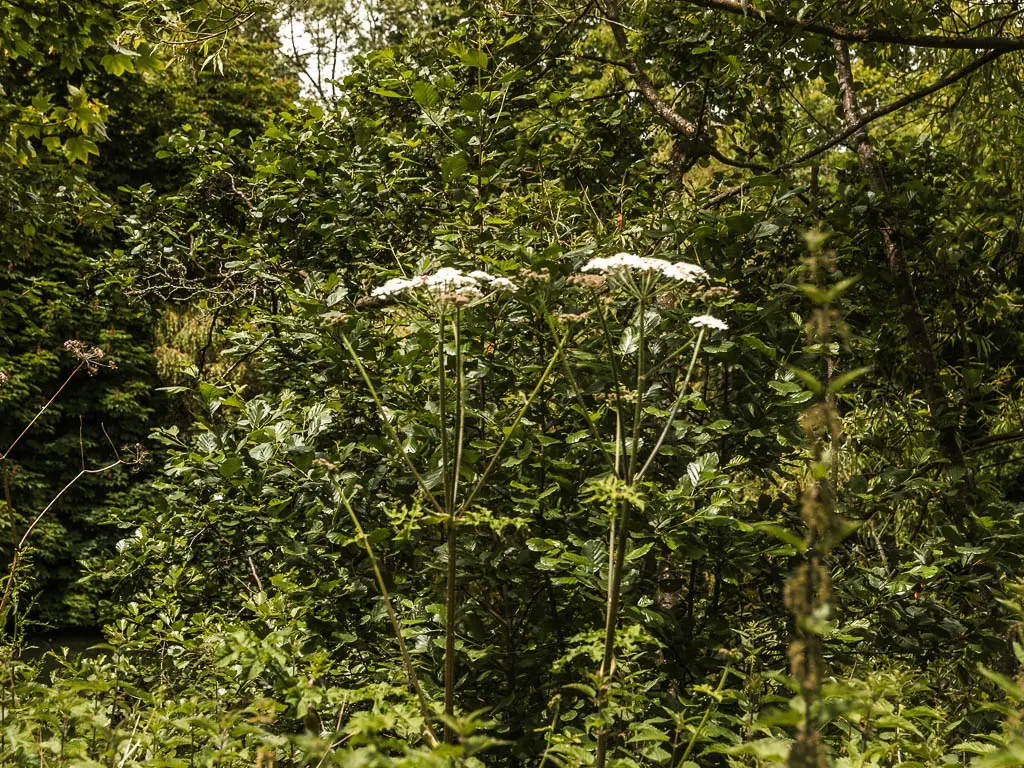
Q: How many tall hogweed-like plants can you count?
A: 2